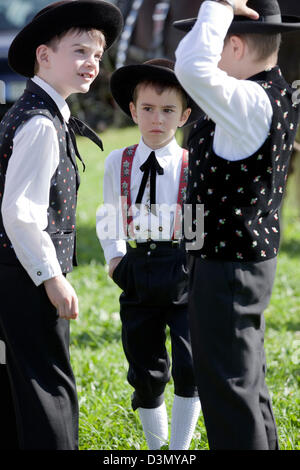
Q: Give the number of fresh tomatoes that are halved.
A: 0